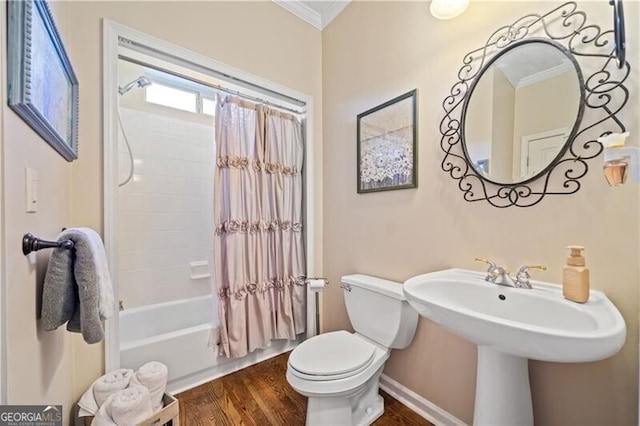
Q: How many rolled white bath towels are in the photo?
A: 3